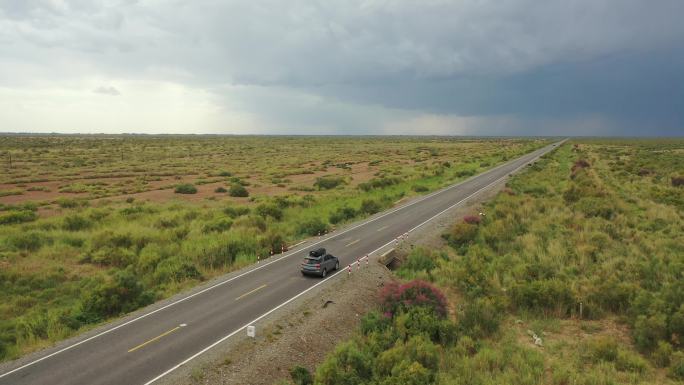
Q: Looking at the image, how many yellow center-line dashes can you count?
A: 4